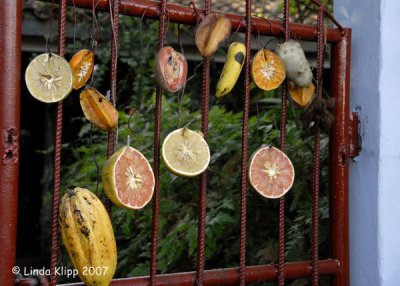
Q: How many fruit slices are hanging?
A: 7